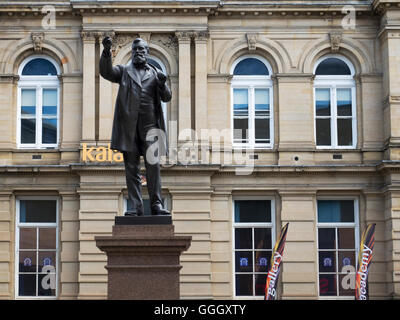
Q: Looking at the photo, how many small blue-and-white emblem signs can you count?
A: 6